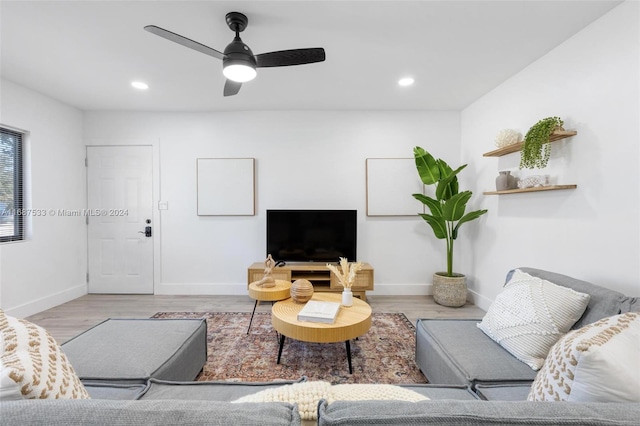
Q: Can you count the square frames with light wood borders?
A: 2